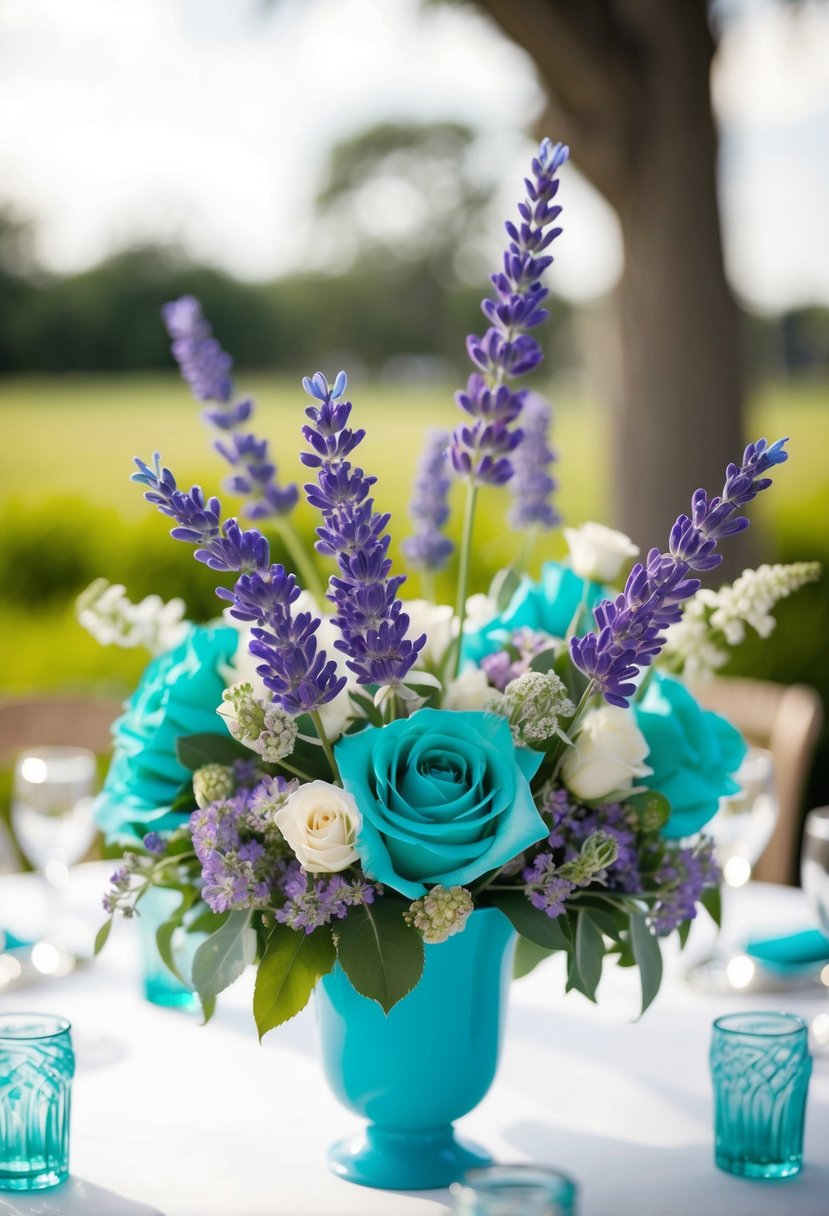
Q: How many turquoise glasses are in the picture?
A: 4